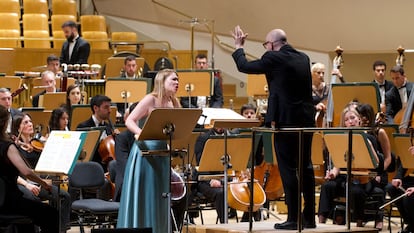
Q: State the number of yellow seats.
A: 12